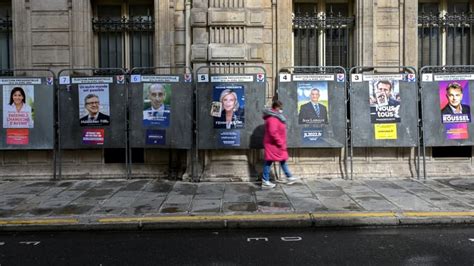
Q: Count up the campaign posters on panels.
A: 7